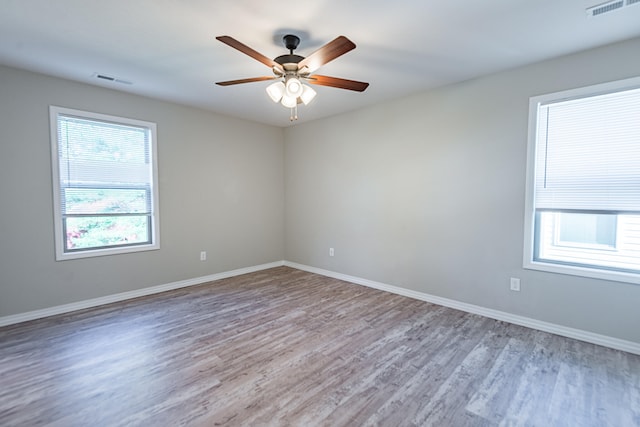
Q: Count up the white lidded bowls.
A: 0